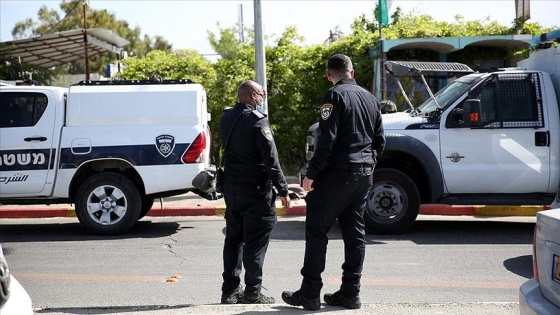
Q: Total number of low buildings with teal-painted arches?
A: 1